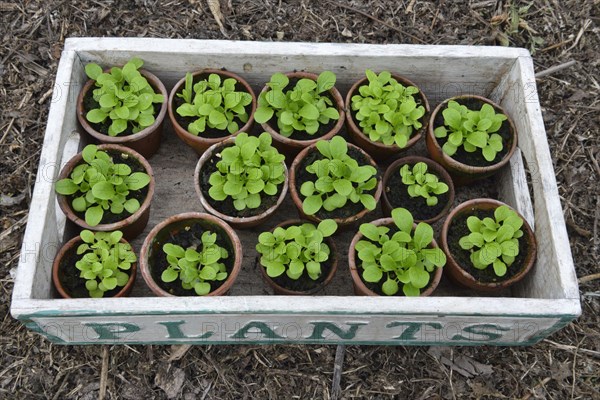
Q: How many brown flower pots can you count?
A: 14